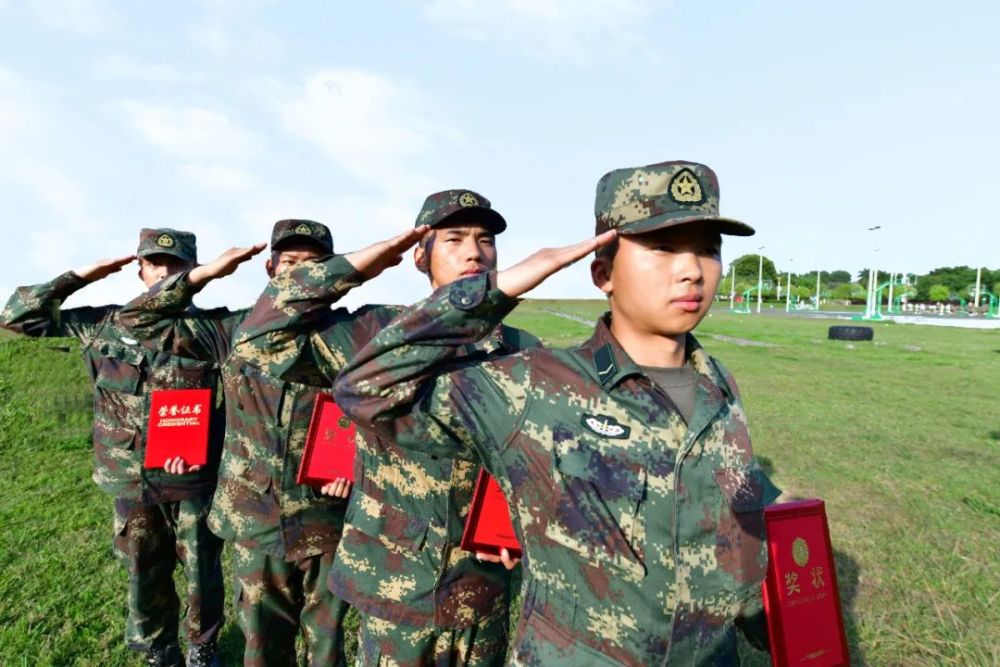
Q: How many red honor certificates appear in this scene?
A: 4